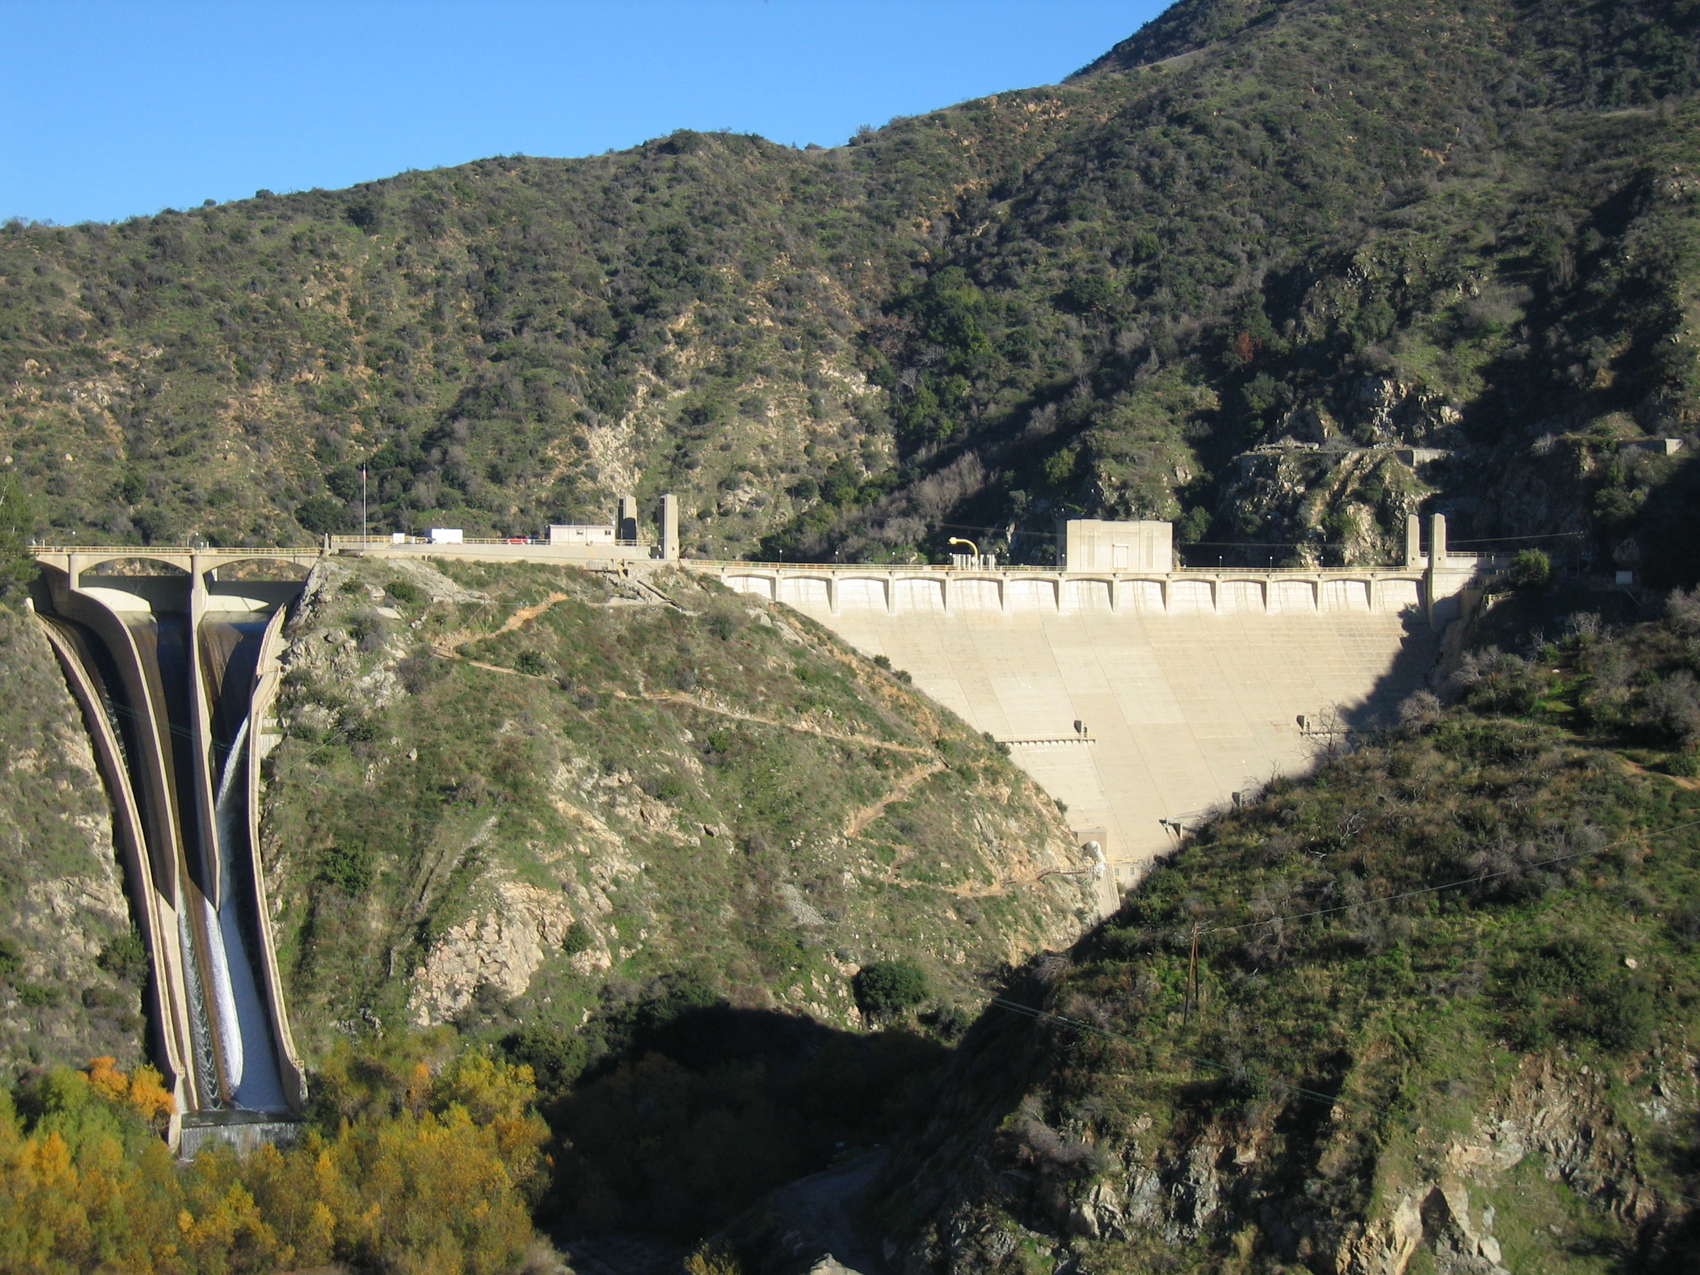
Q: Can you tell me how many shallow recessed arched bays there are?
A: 13